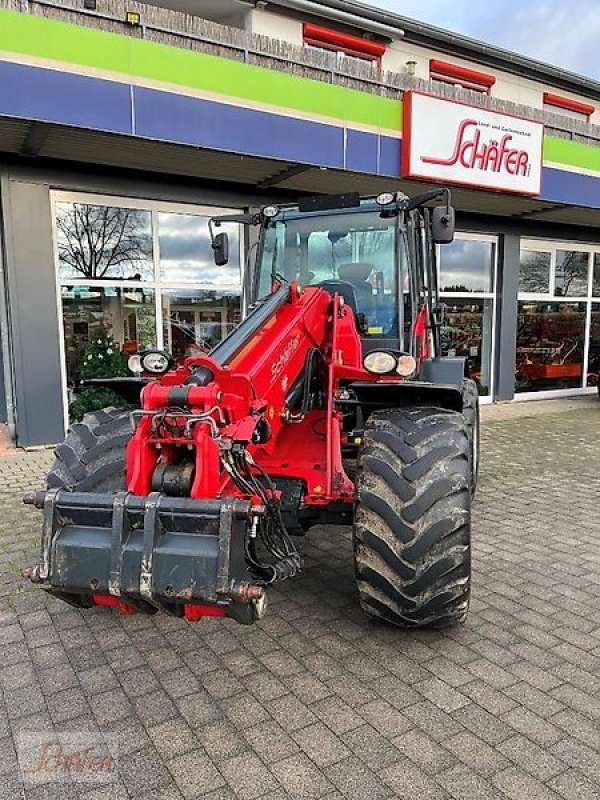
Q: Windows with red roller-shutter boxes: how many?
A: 3